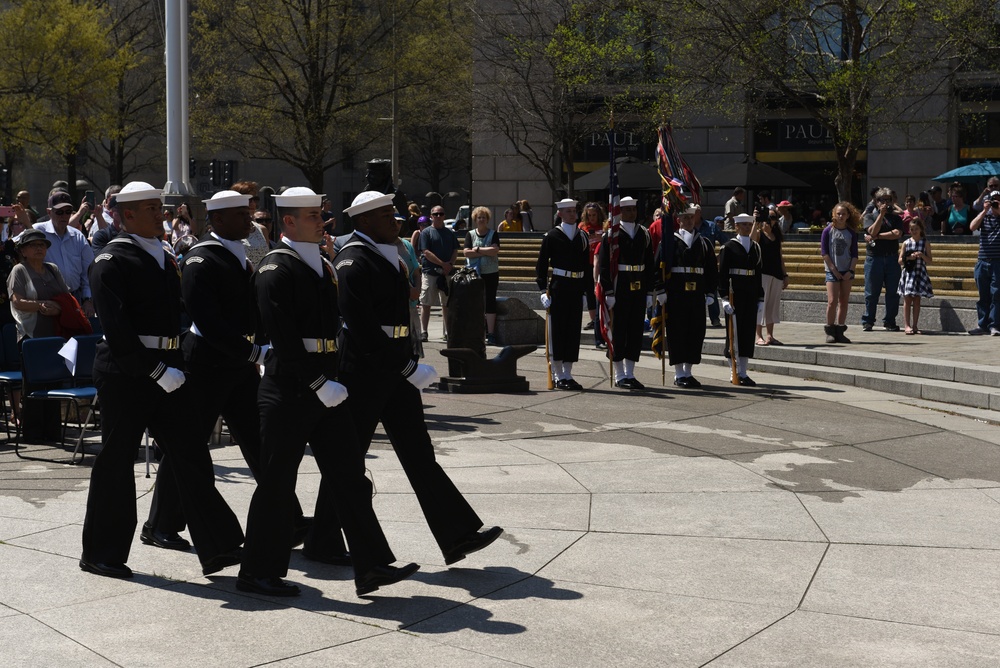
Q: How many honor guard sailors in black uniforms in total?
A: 8